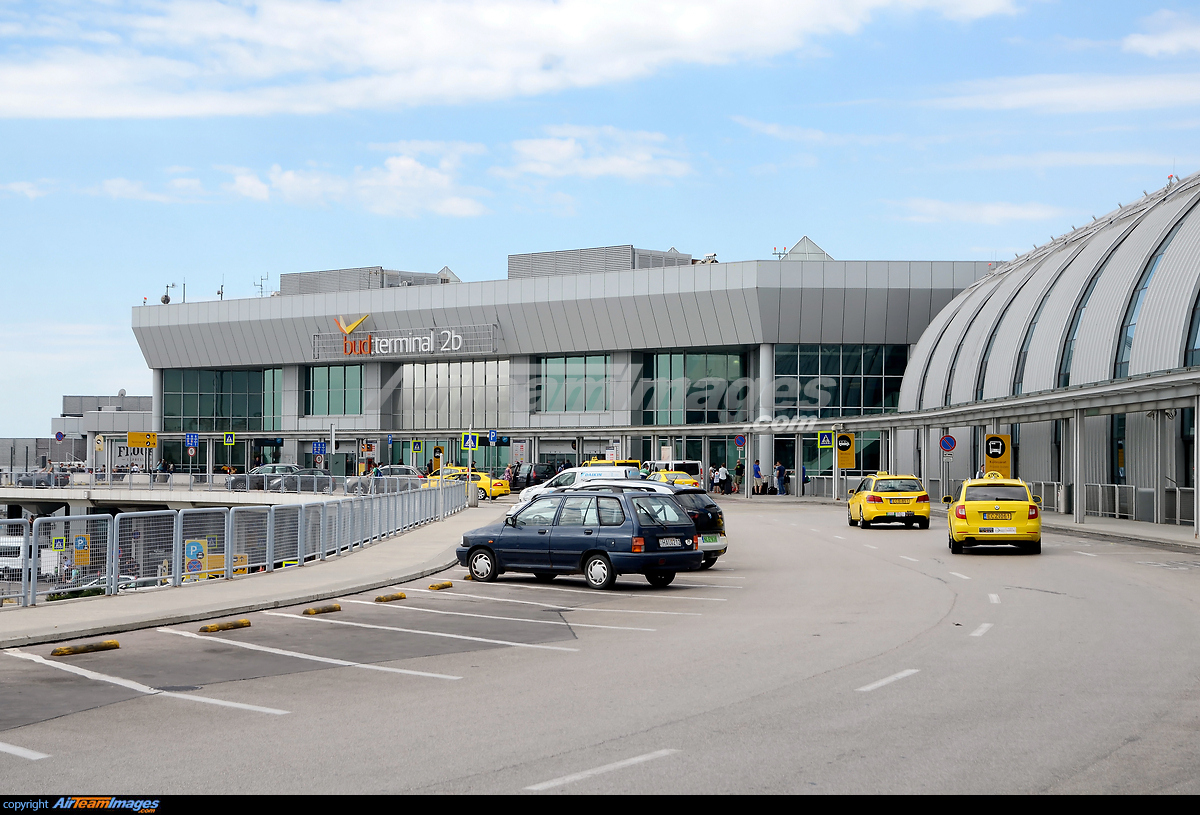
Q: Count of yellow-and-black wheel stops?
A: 6